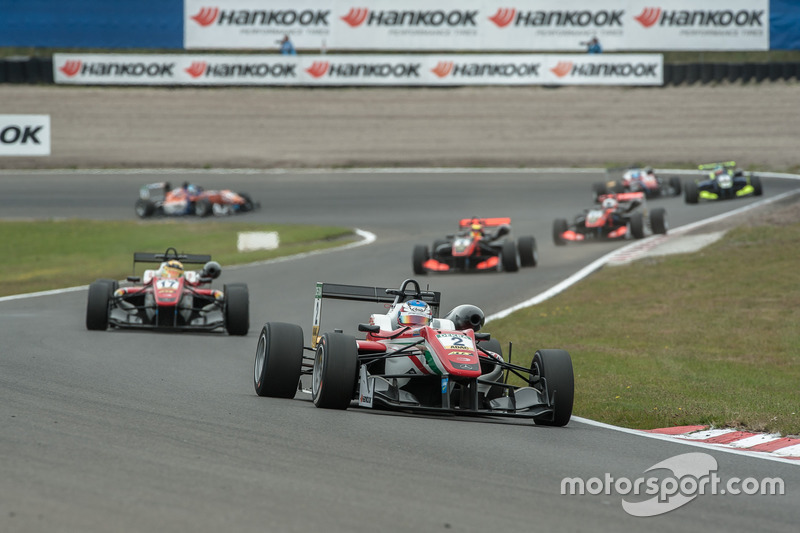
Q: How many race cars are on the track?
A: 7